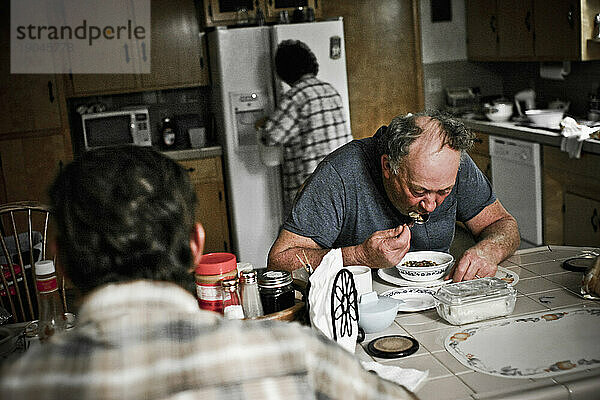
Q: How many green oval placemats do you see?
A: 0